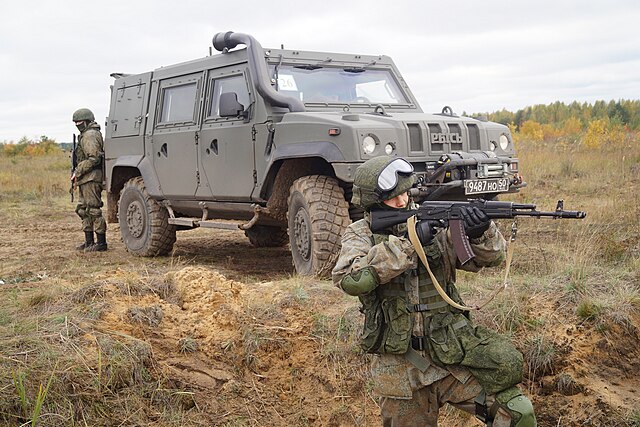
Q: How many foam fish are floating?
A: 0